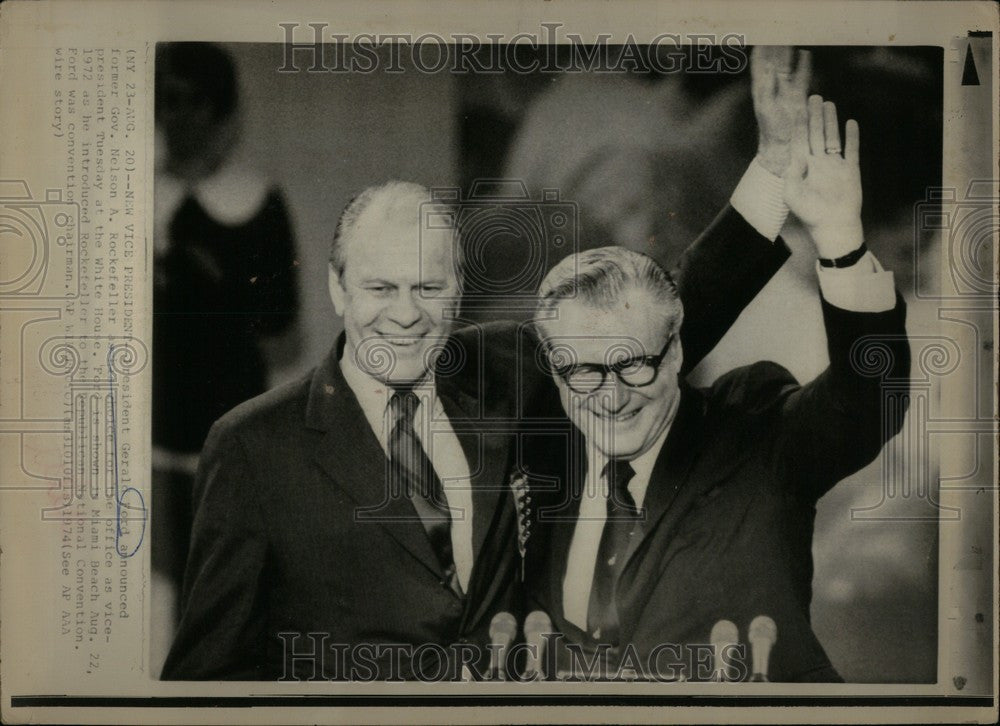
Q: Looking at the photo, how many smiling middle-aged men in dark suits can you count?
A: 2